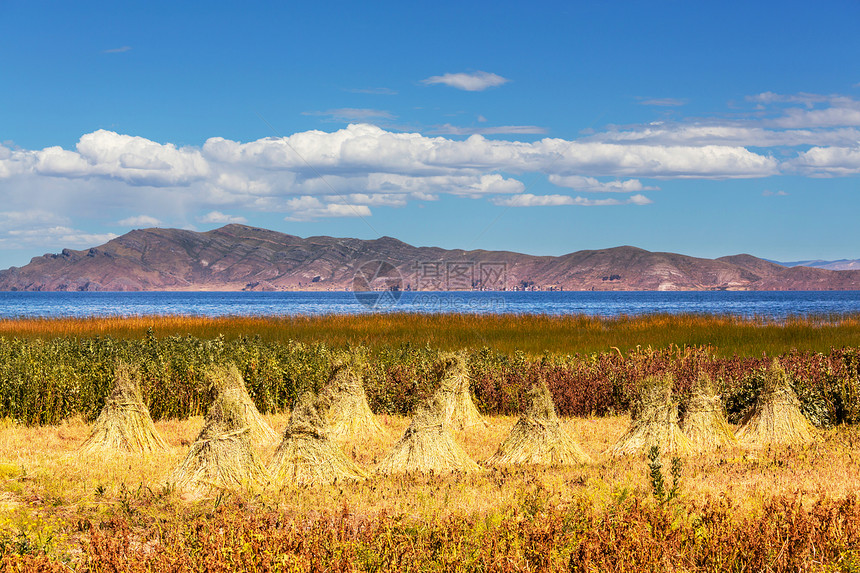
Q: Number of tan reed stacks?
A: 11